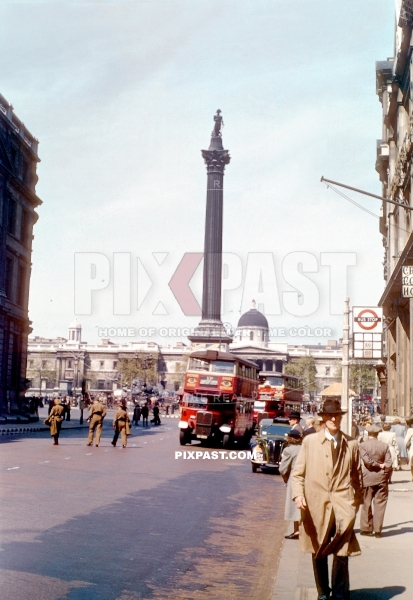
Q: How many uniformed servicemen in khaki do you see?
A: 3